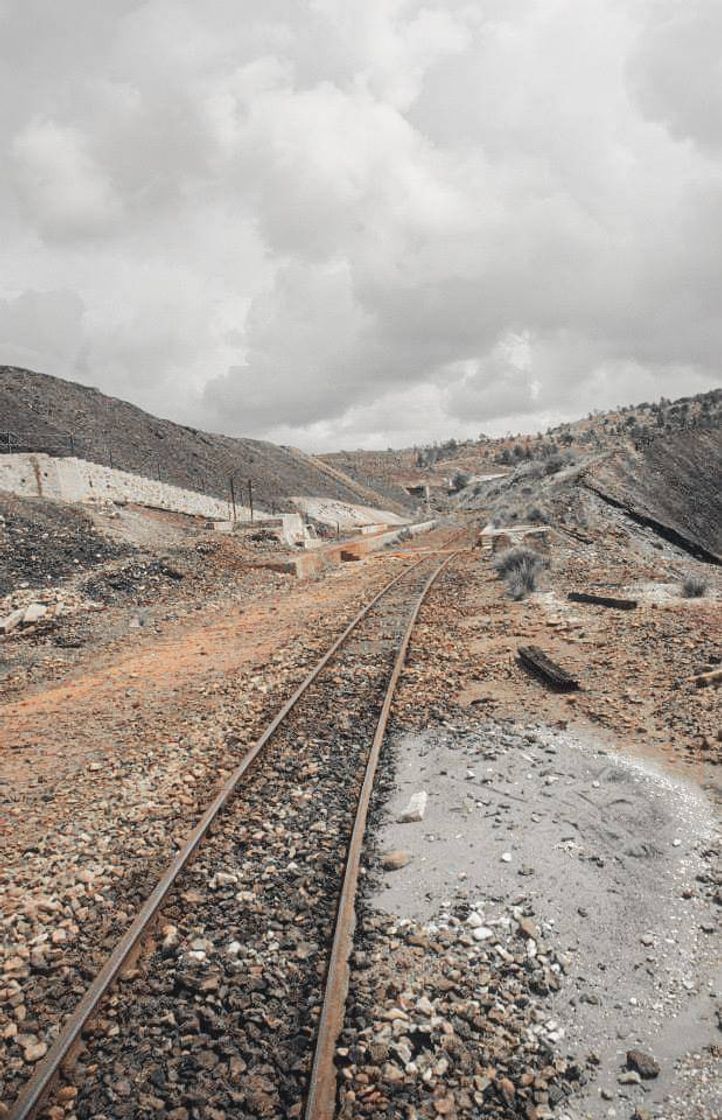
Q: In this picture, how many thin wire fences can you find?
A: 1